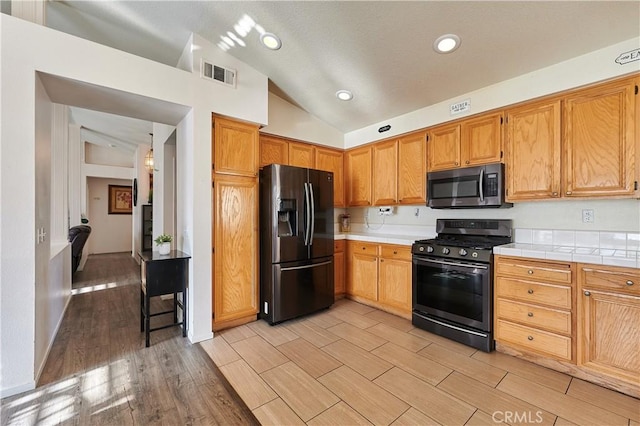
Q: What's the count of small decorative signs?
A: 3